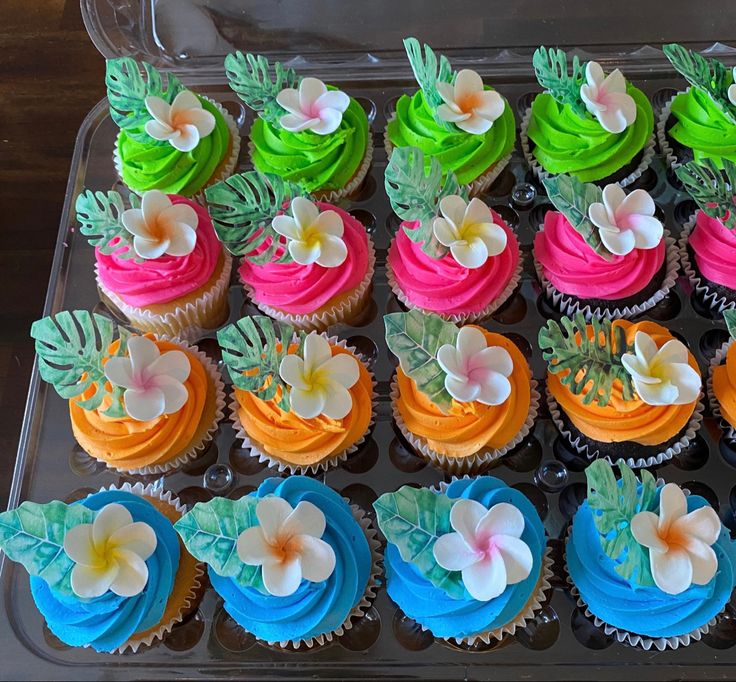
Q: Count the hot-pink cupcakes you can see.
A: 5